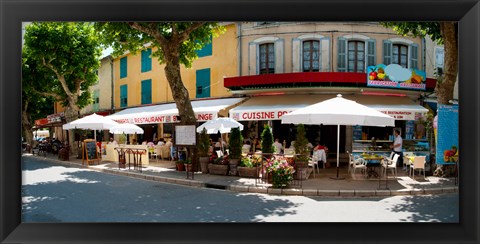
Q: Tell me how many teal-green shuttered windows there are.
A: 6